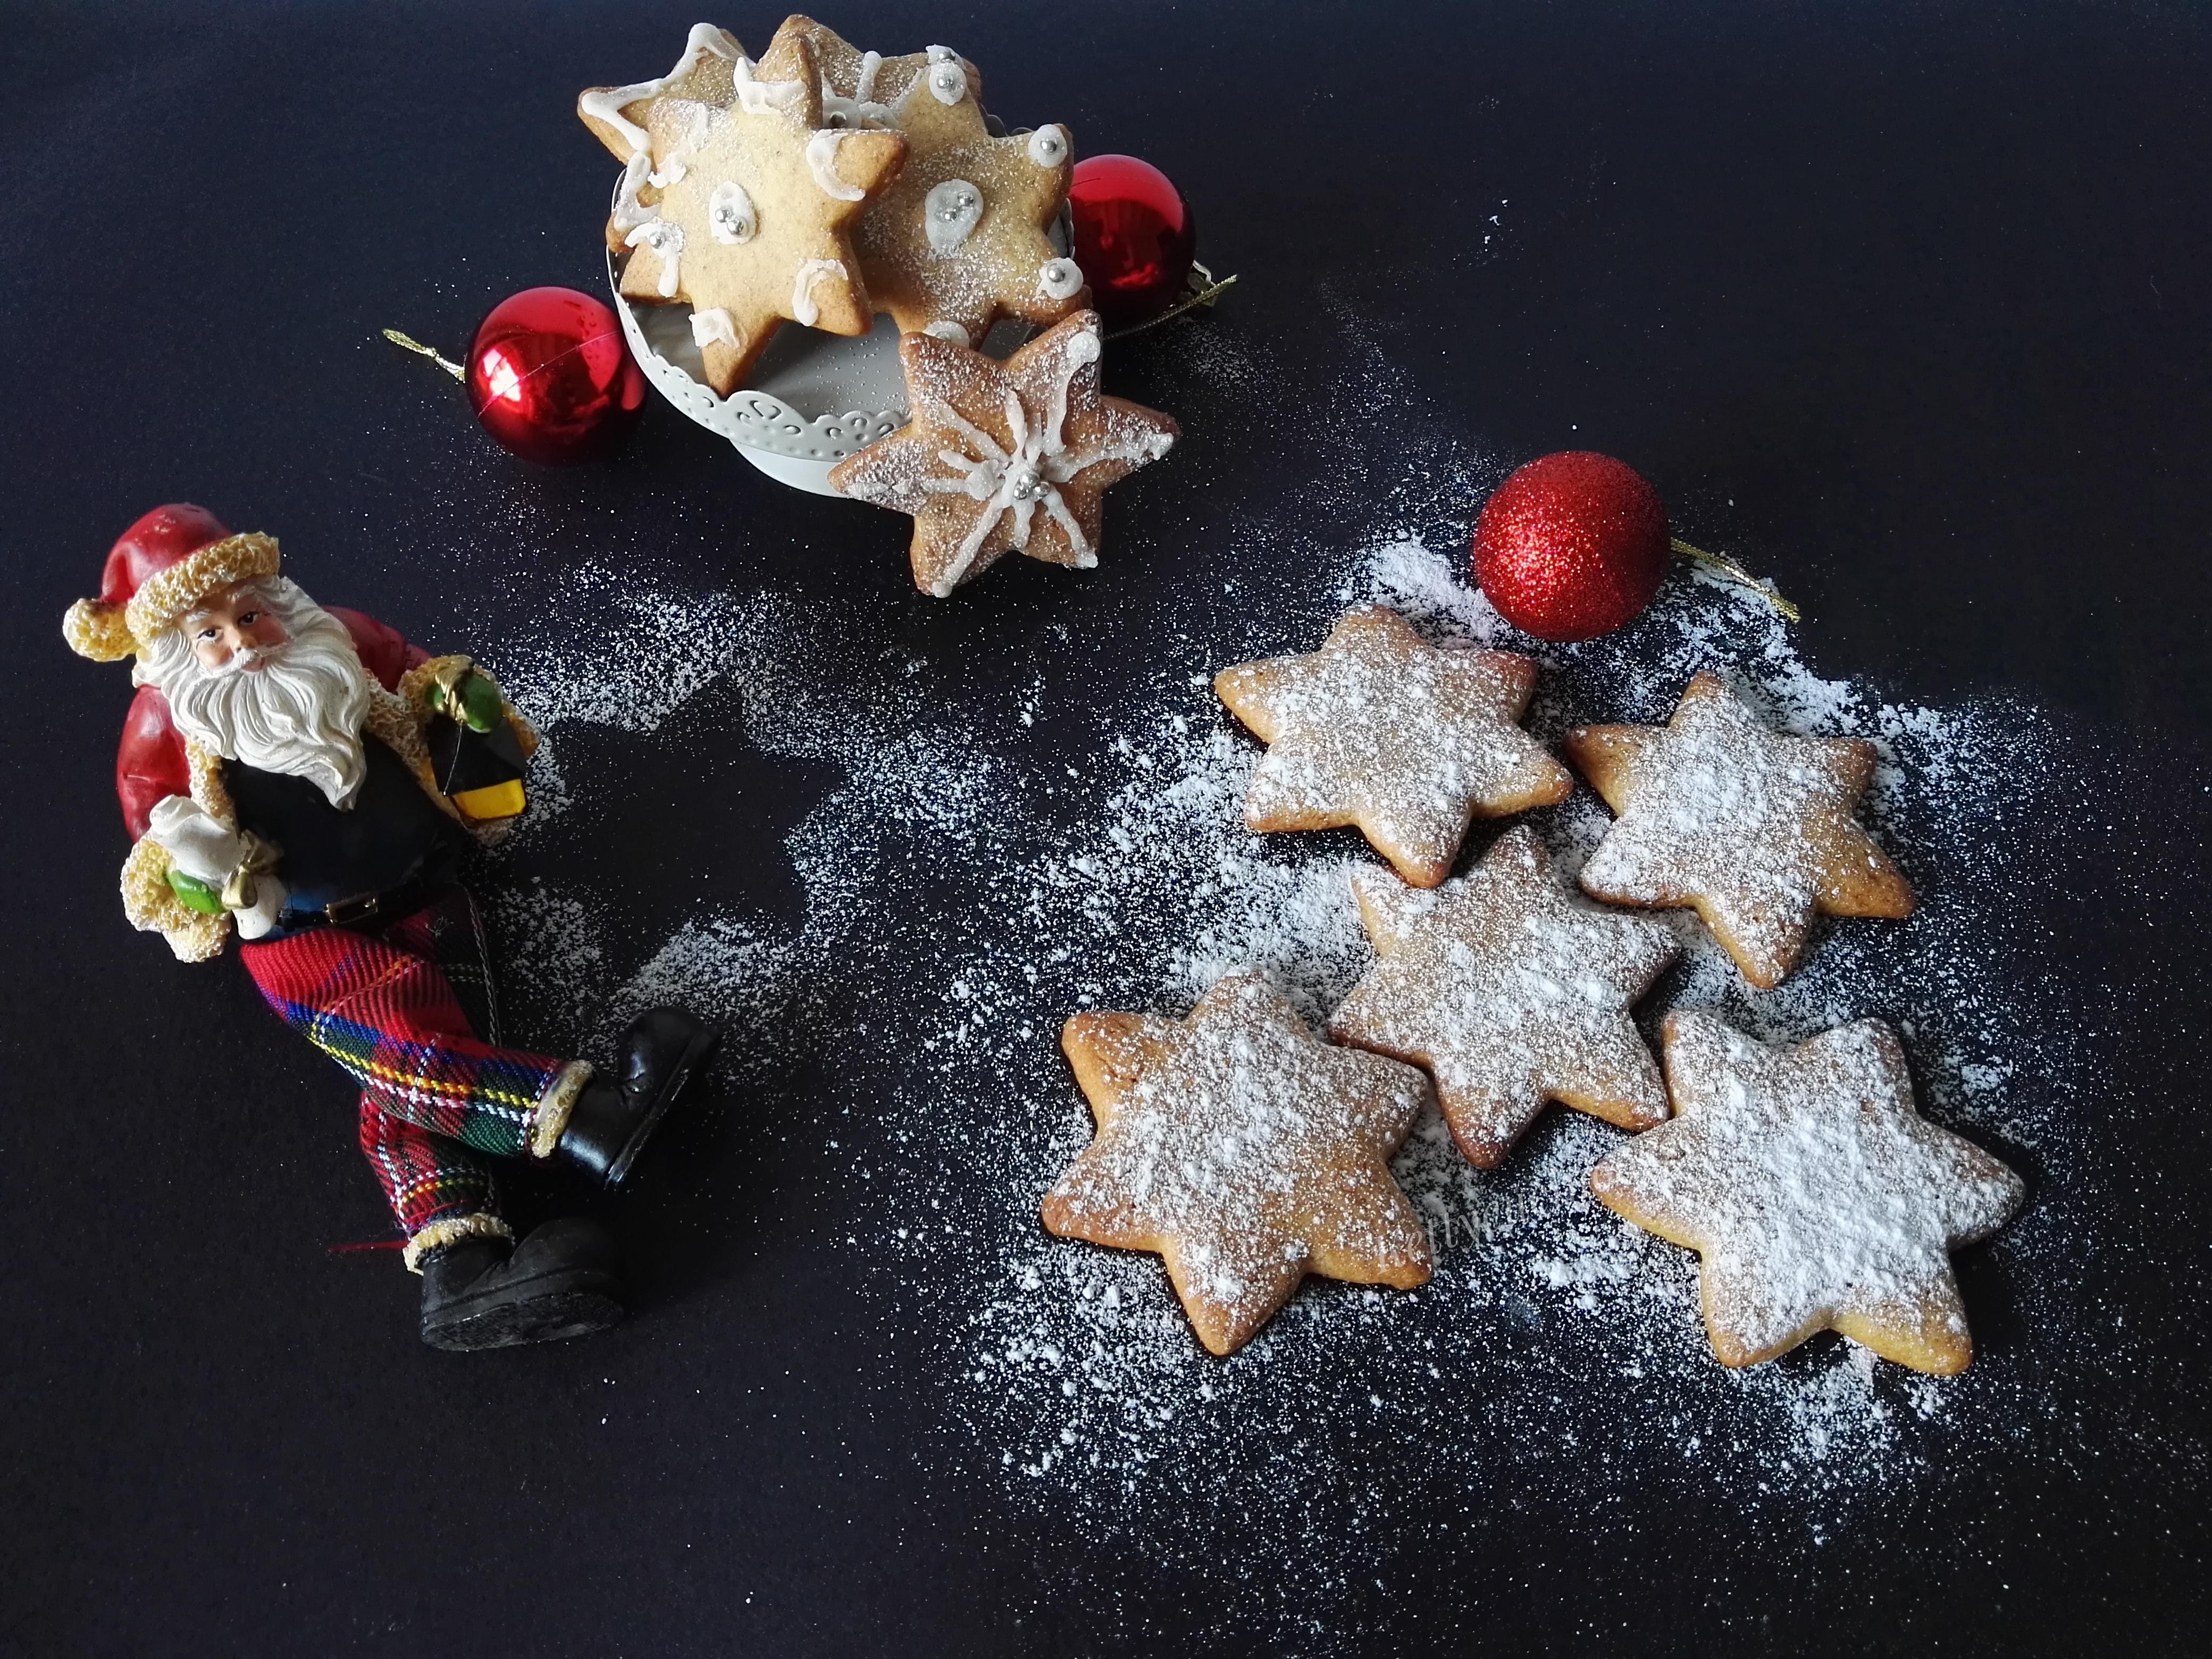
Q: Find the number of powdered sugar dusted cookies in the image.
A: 5